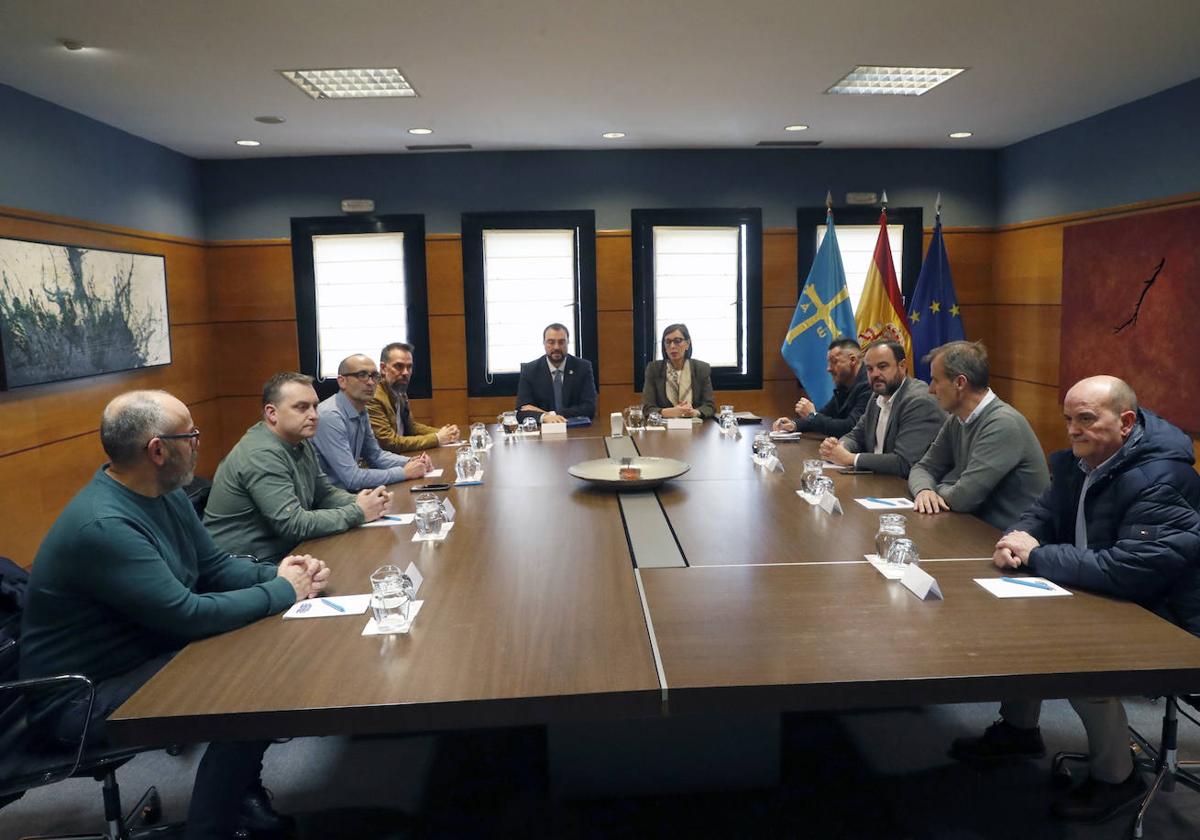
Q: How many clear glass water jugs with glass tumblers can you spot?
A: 10